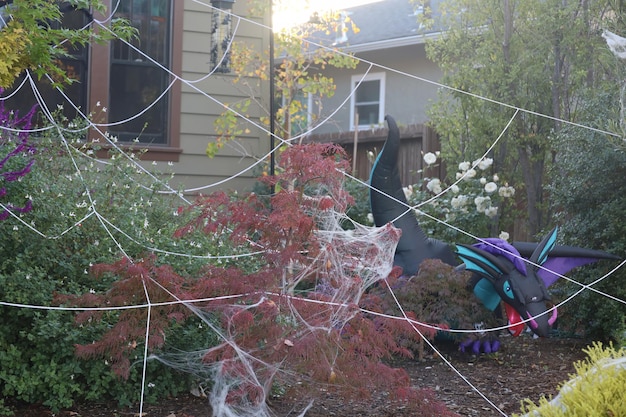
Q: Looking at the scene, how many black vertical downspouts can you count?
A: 1